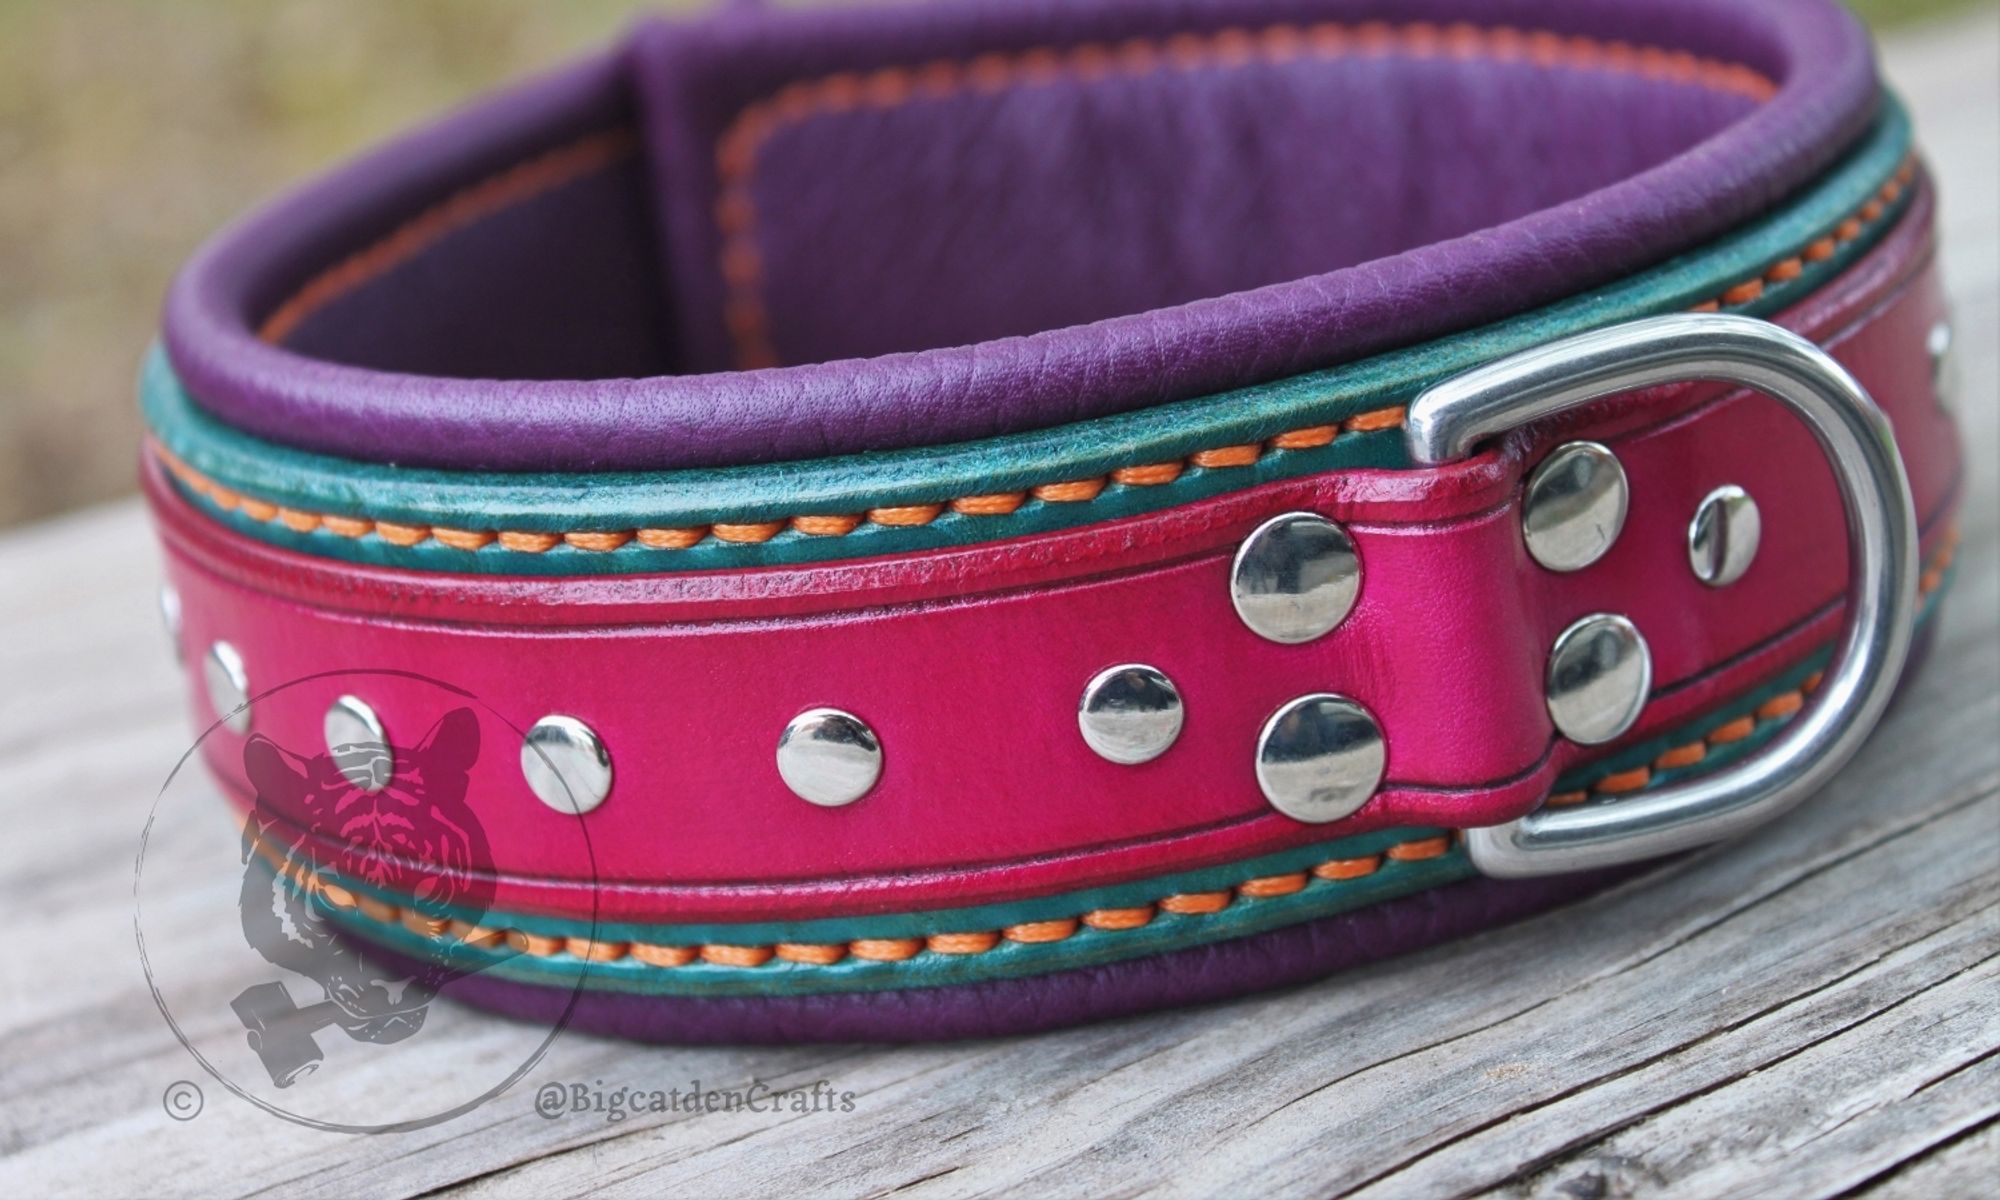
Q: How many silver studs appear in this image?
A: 12